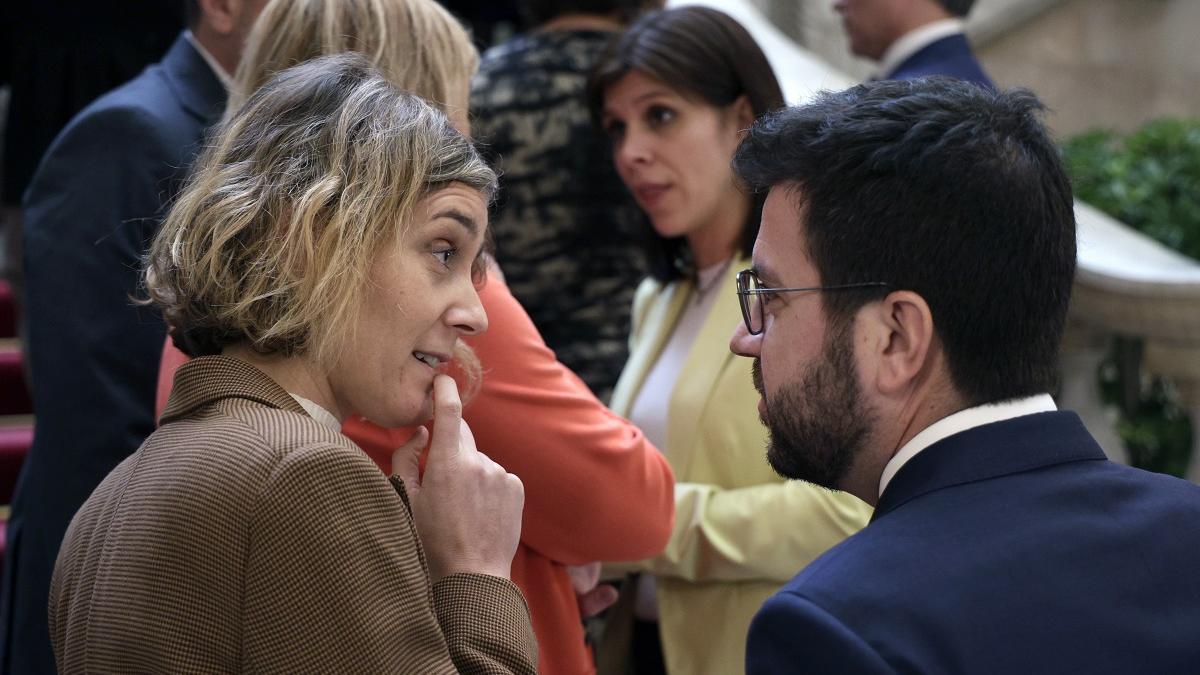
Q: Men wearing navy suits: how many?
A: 3